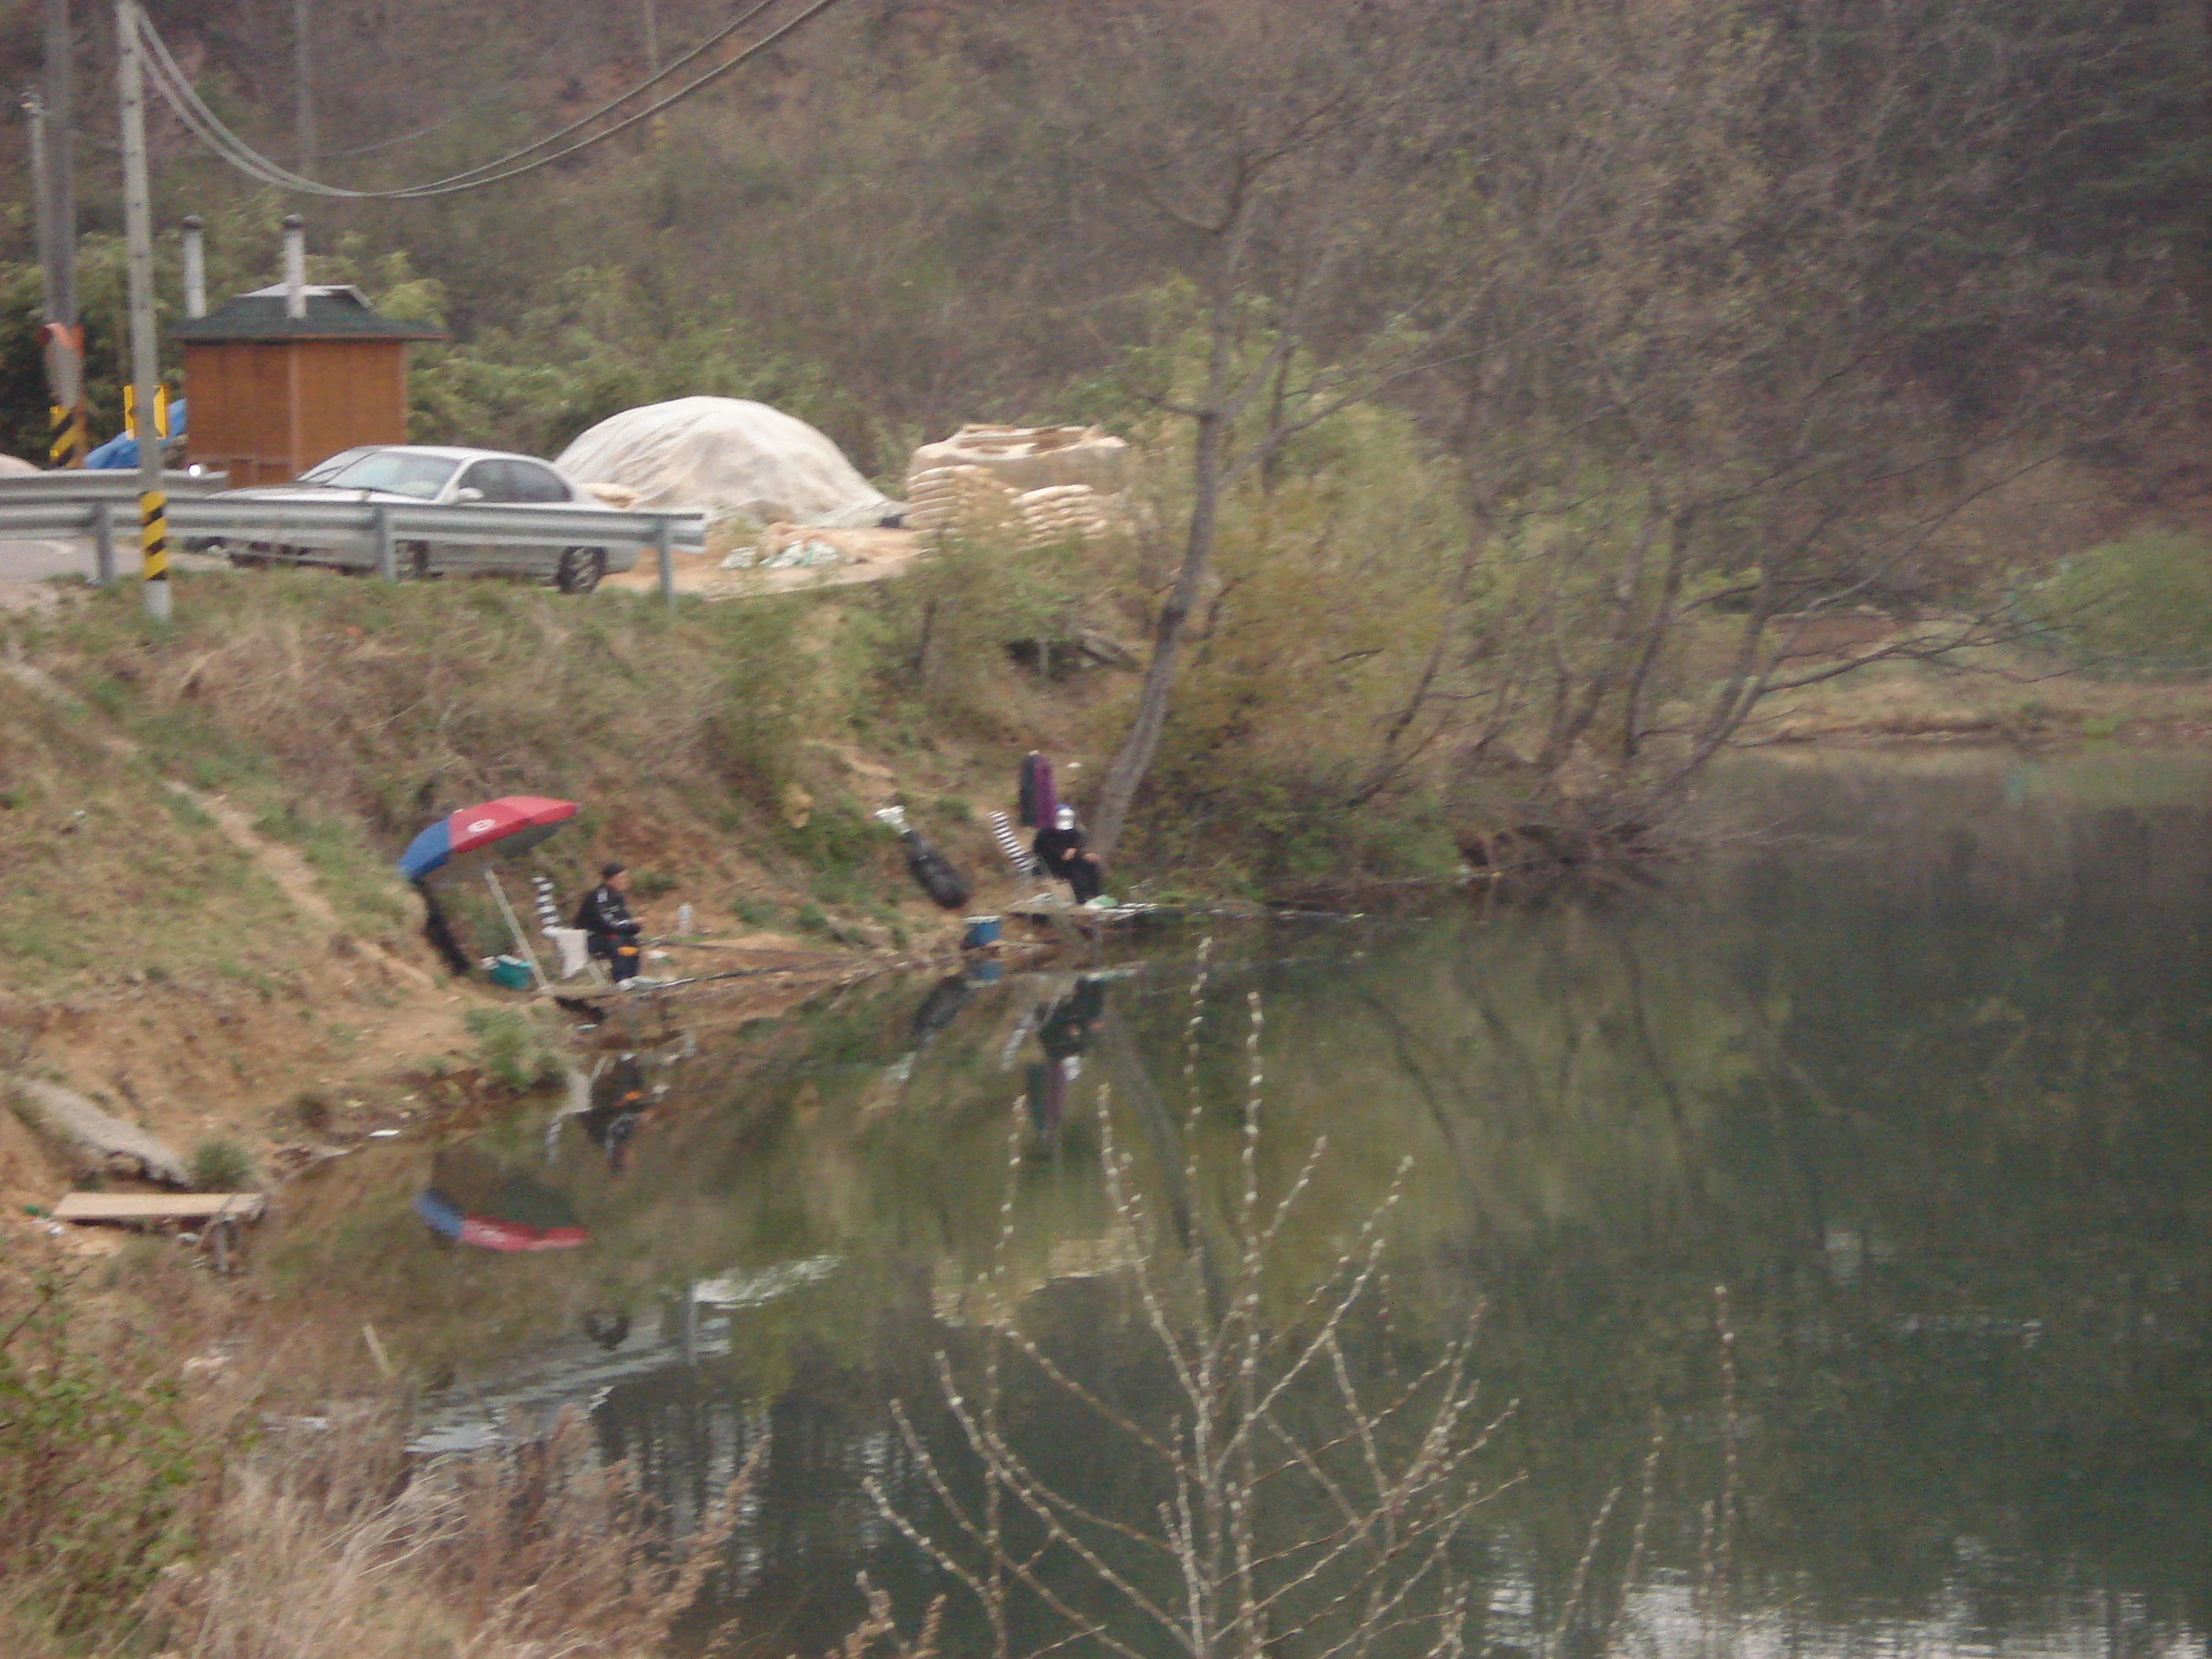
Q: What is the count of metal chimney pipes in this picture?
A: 2